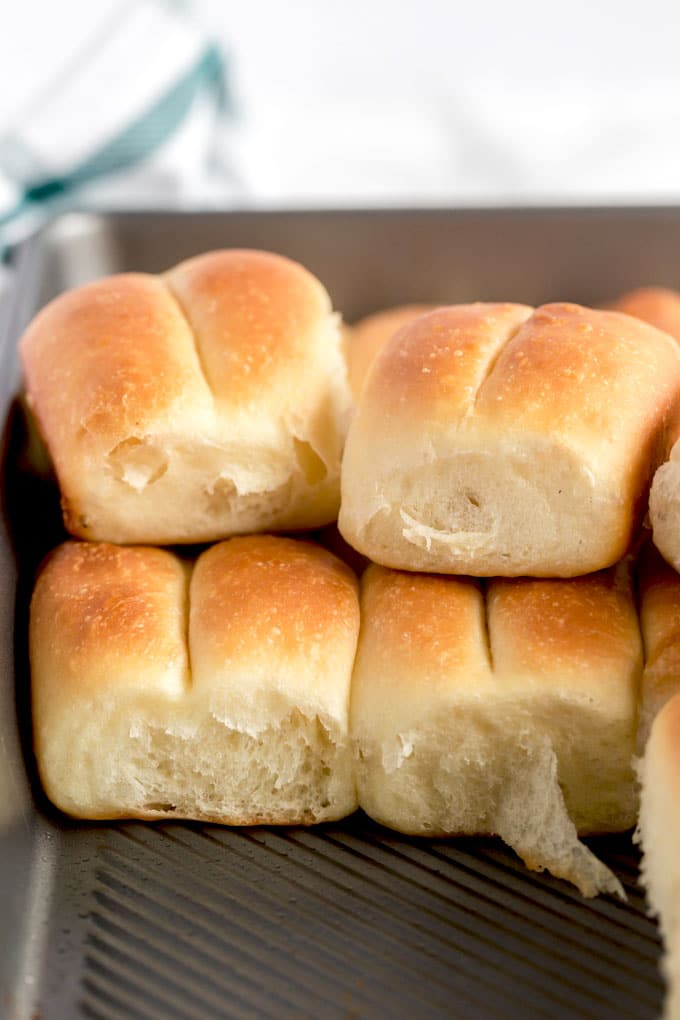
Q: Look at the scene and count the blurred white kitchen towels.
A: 1